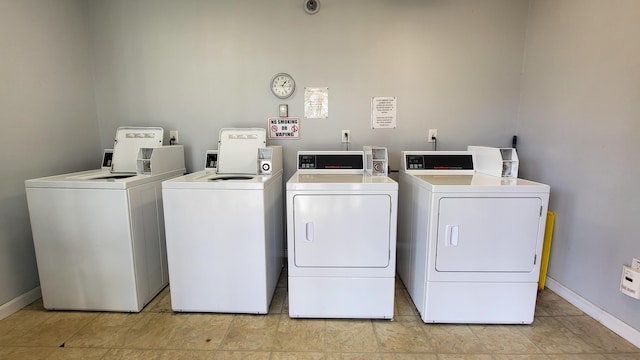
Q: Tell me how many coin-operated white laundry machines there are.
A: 4